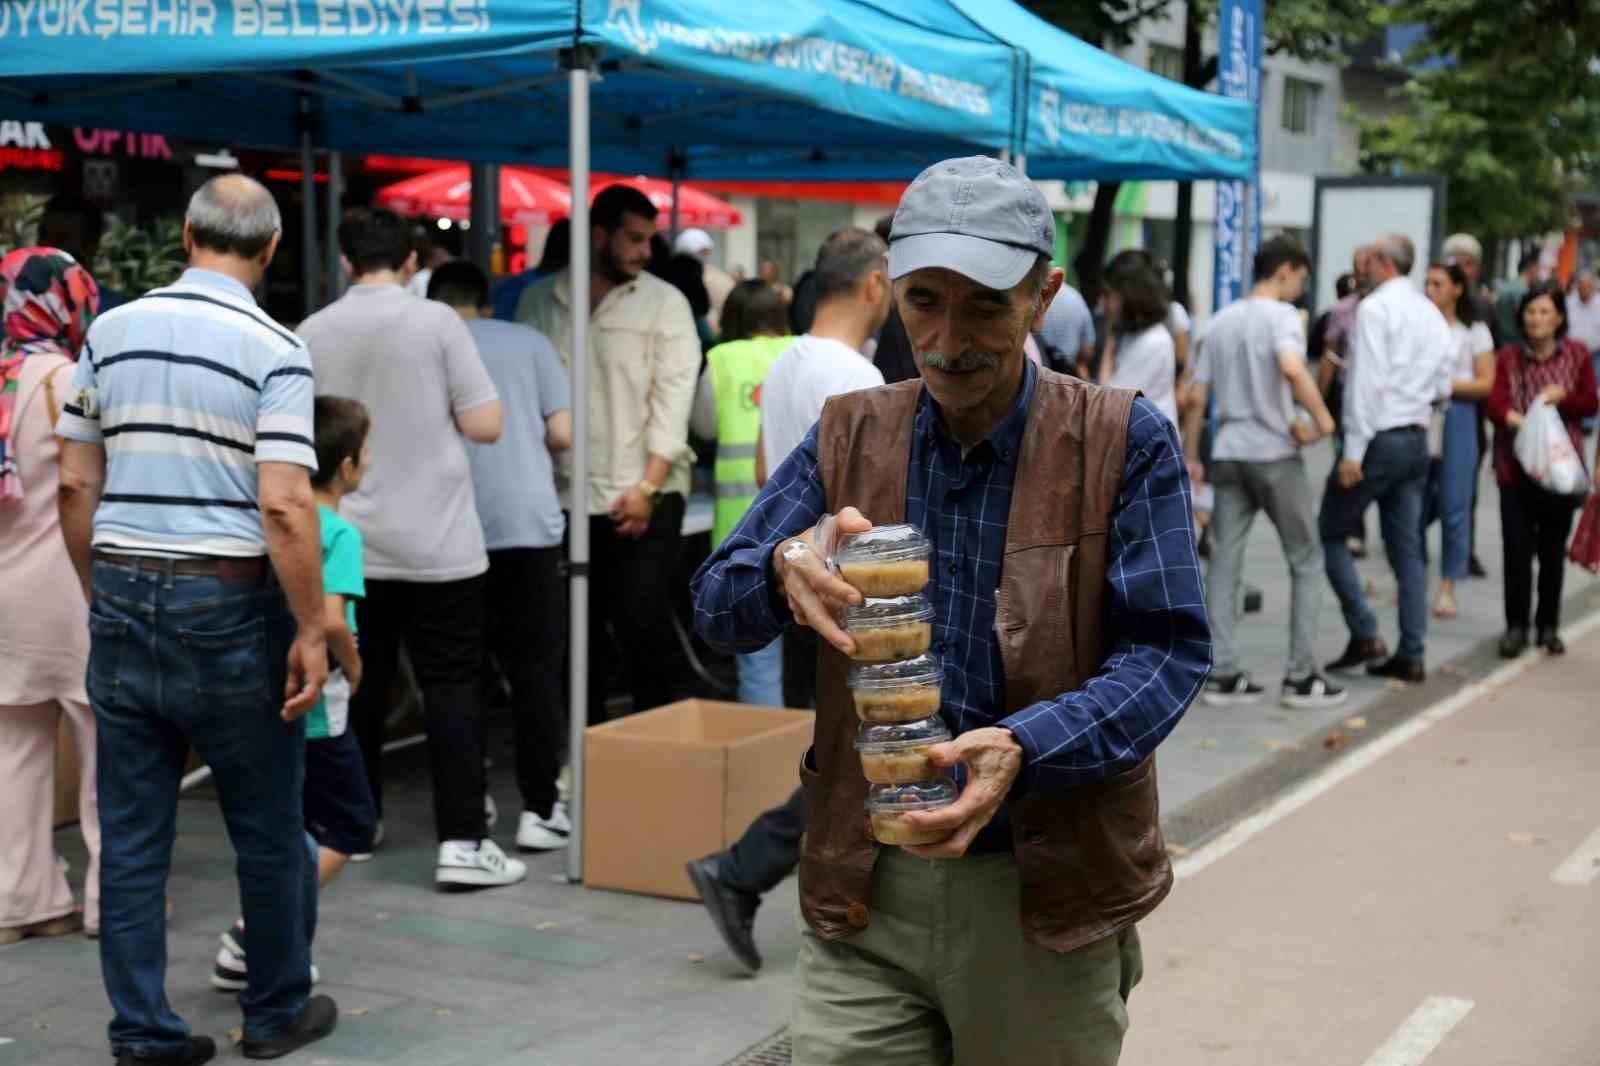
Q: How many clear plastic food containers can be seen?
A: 5